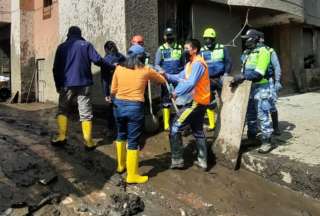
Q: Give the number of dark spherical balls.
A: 0